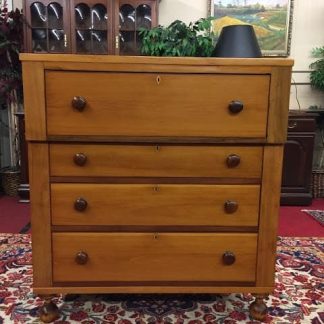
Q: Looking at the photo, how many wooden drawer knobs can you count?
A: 8